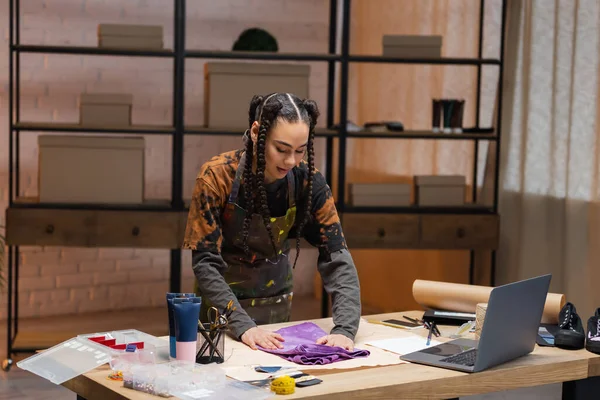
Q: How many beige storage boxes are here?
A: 7